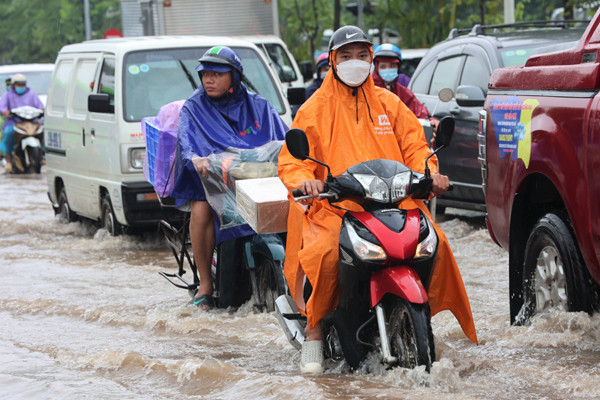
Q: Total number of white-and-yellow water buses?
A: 0